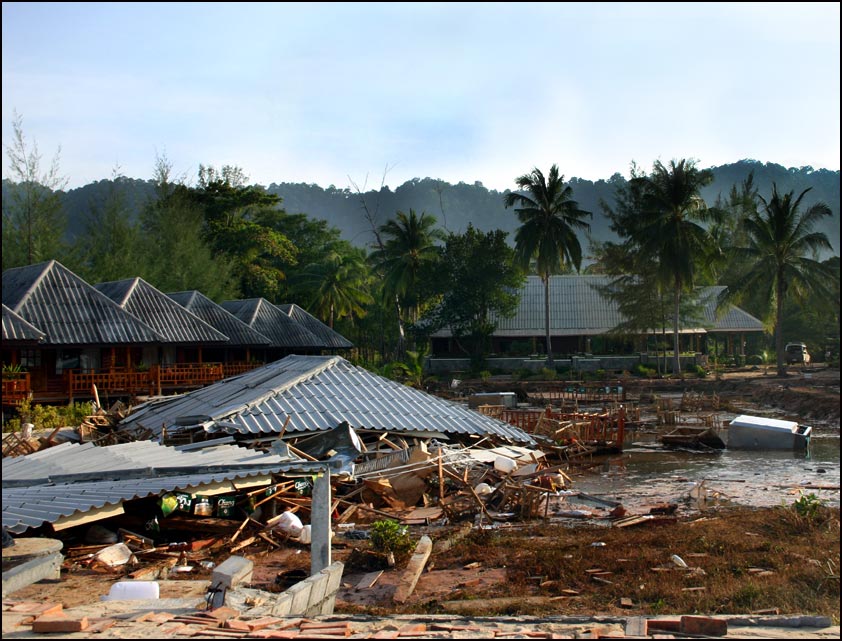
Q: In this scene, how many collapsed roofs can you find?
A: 2